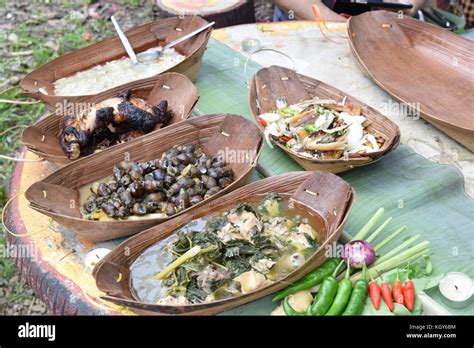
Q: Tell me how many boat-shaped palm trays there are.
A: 6